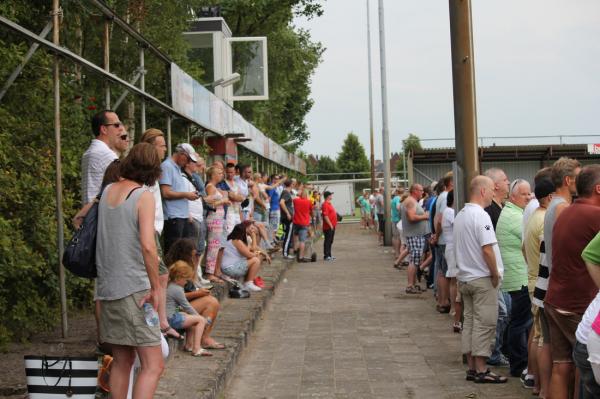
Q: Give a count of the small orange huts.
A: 0